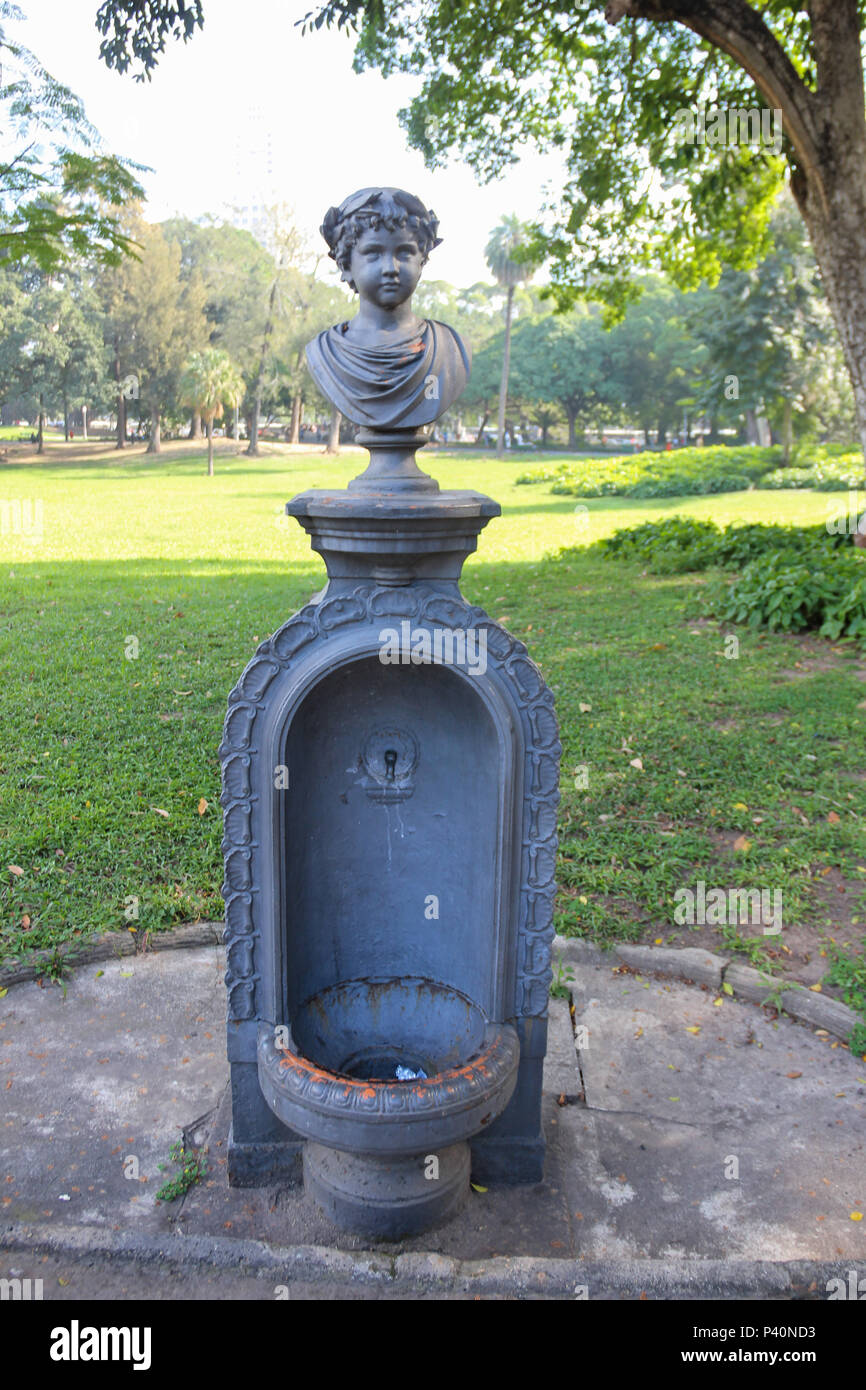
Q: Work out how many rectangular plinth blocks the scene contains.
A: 2